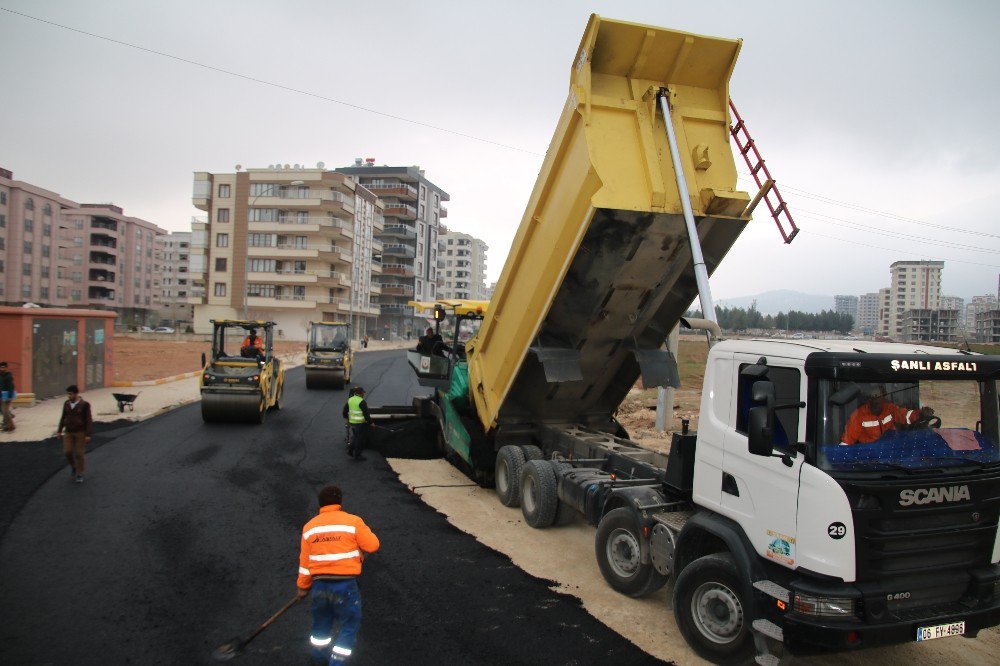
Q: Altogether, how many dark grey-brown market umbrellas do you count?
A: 0